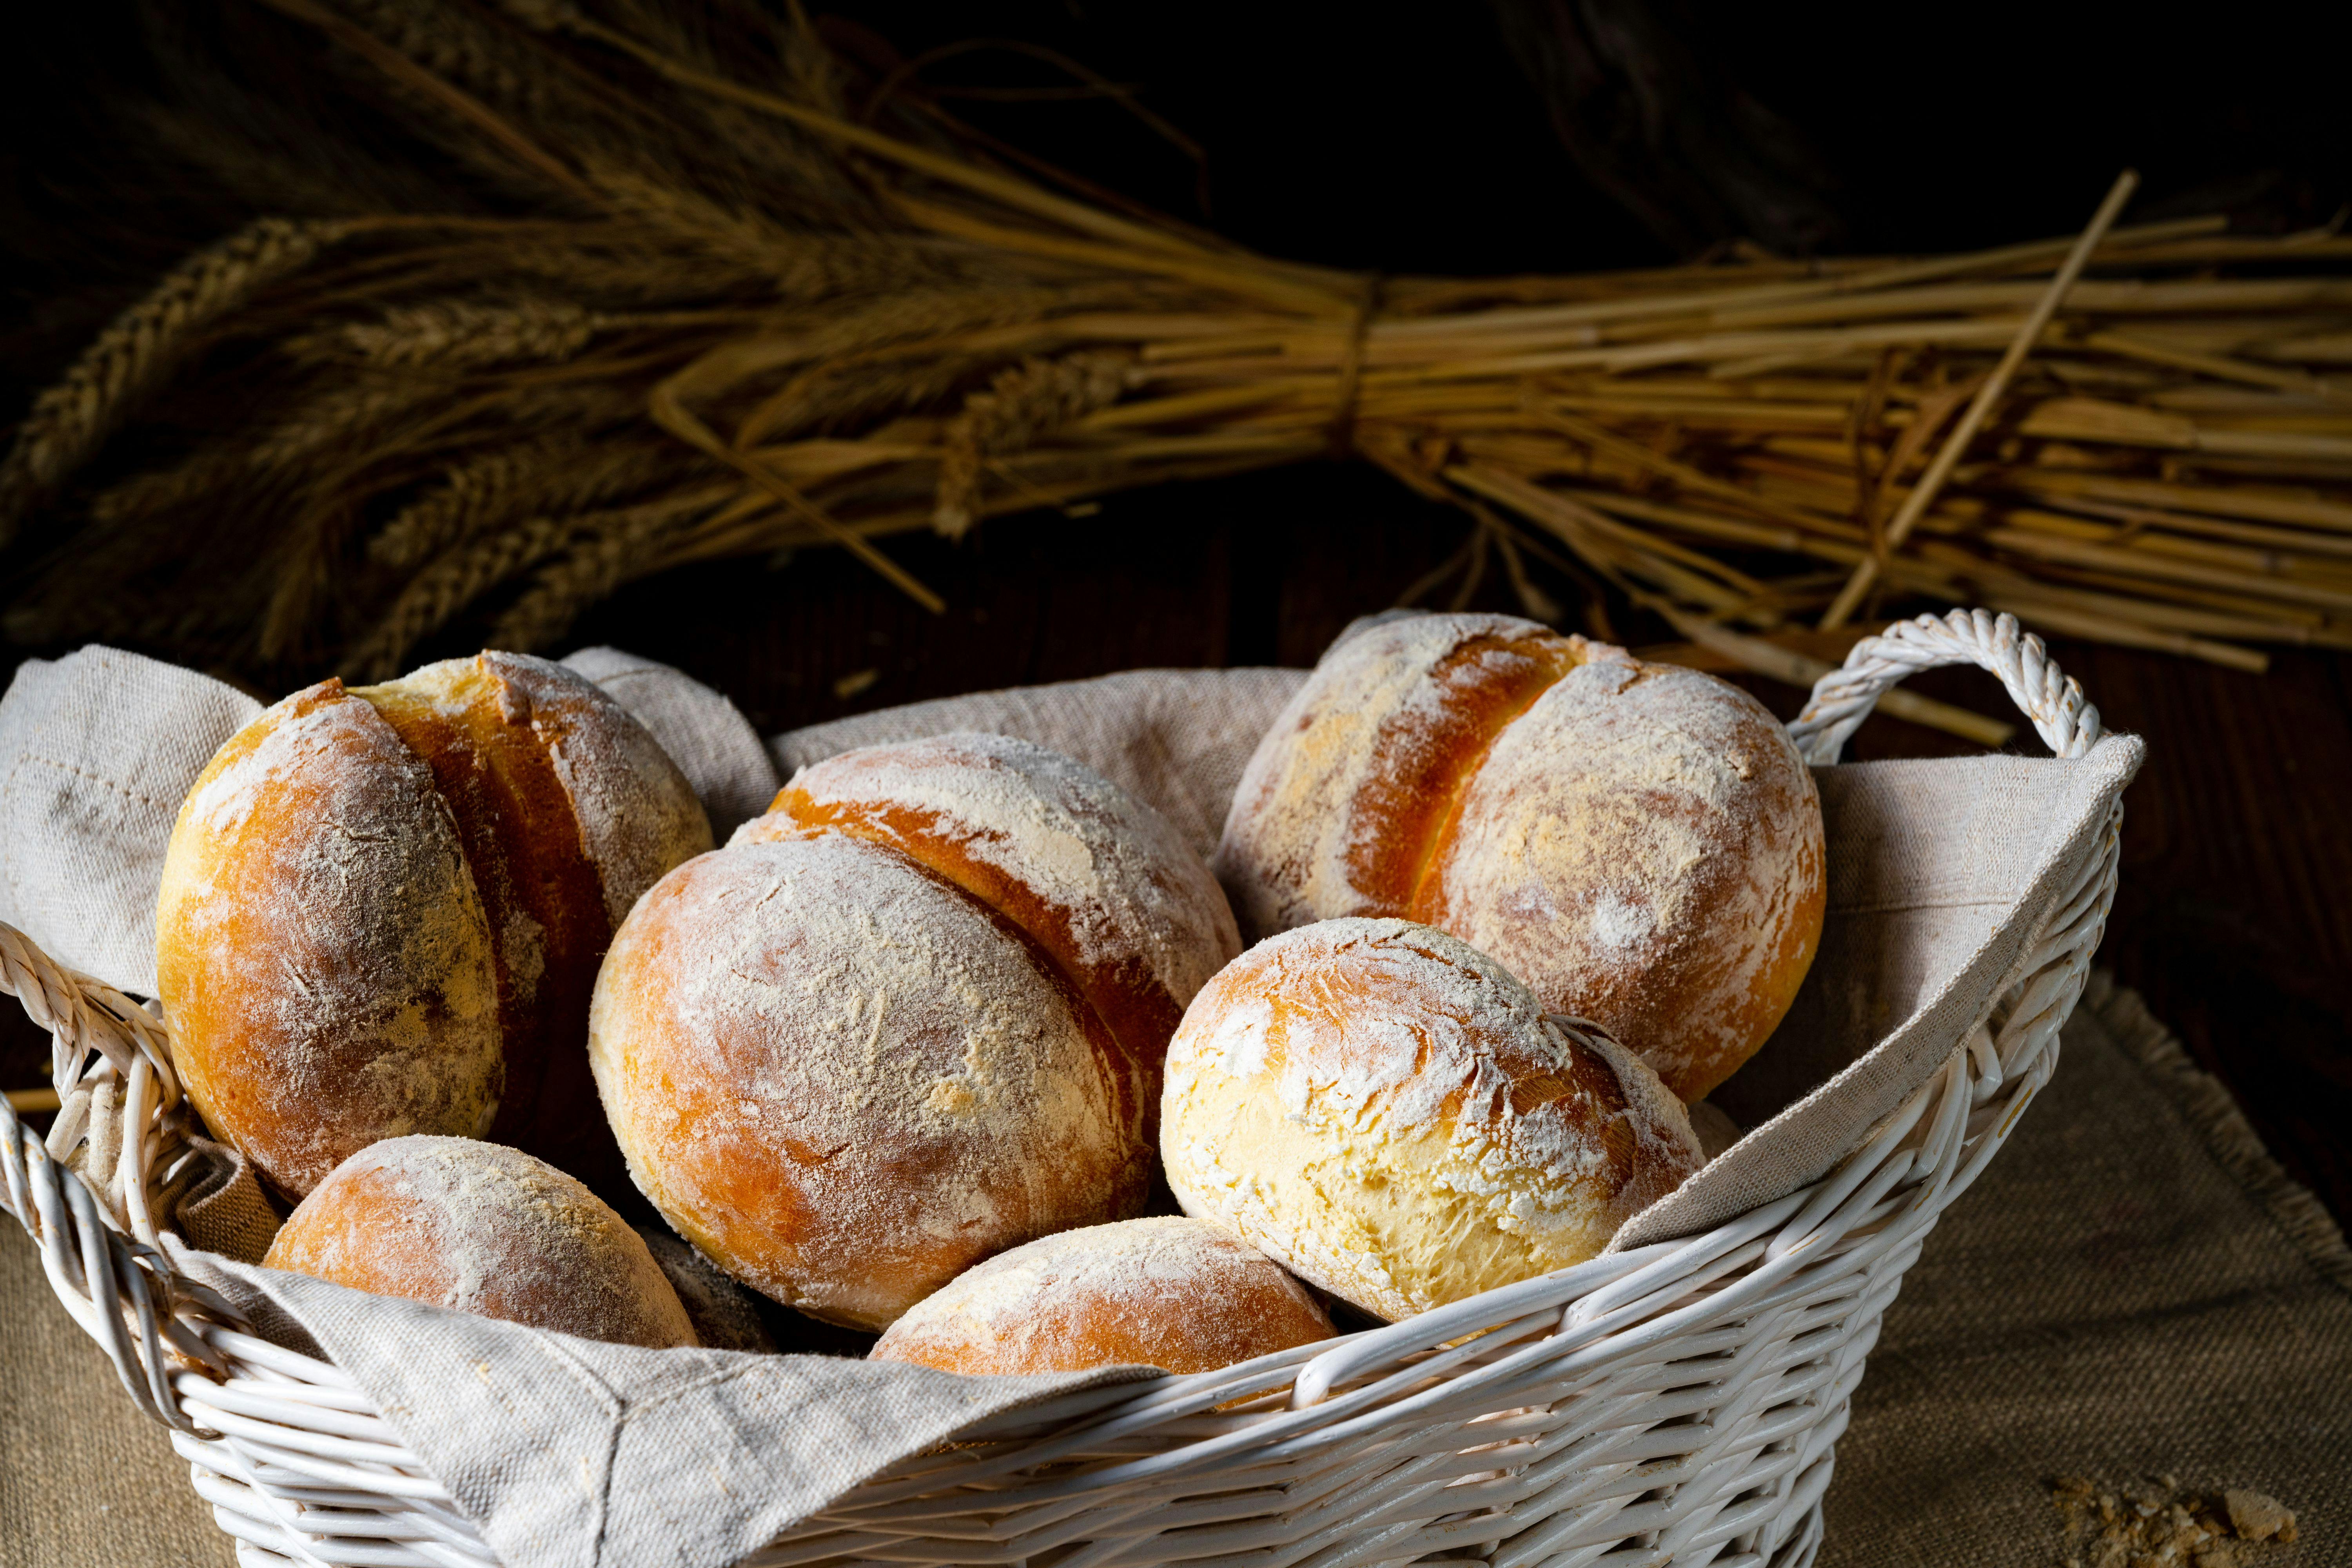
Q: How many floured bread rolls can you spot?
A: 6